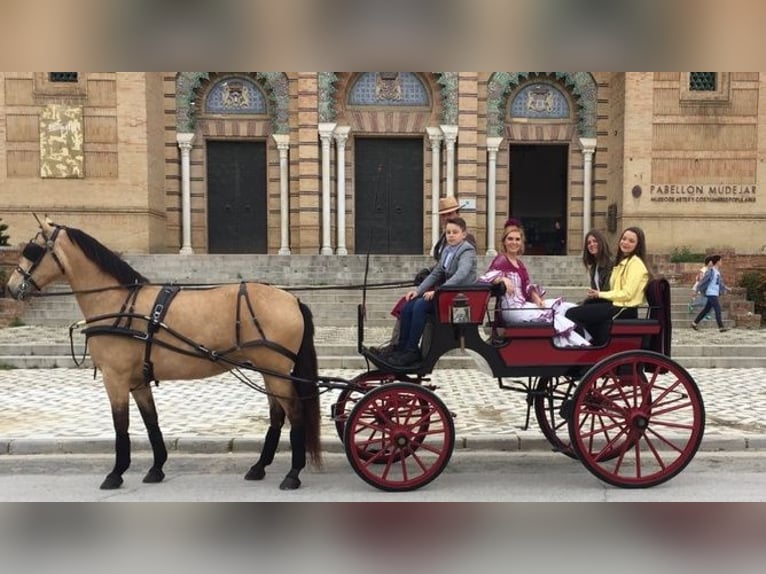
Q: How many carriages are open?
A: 1